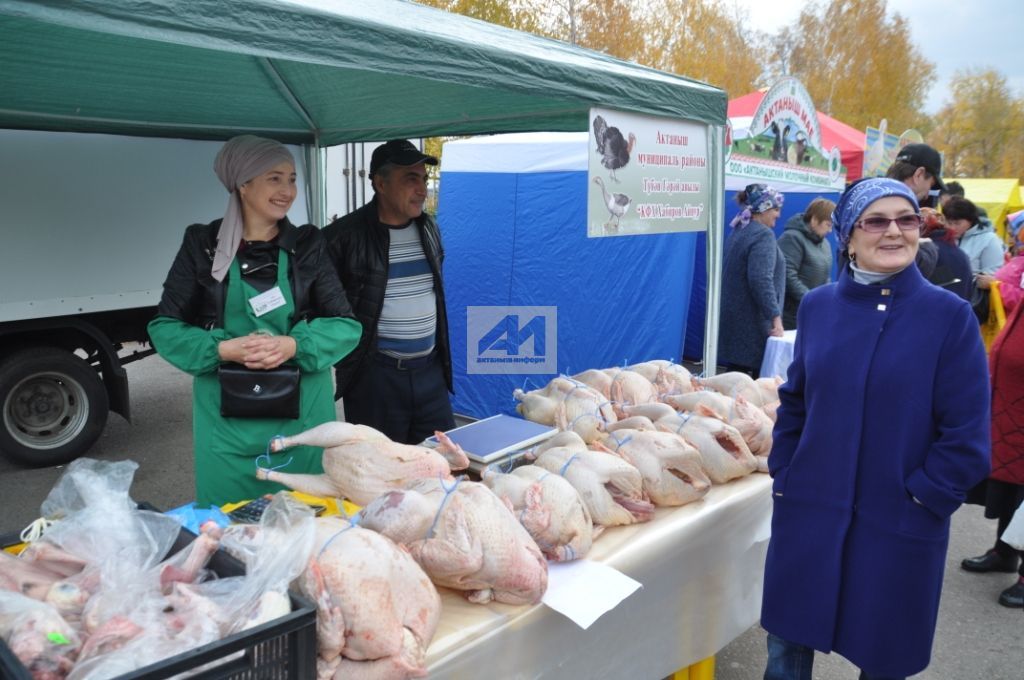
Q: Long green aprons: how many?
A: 1